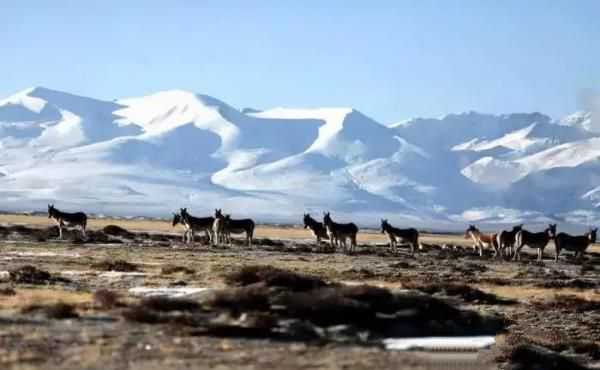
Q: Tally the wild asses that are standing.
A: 12